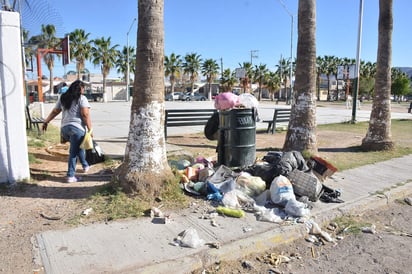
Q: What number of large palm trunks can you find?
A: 3